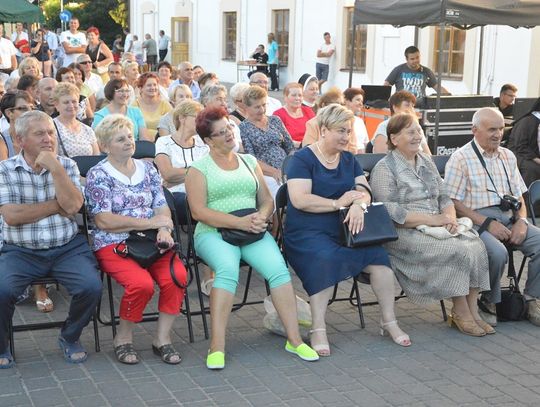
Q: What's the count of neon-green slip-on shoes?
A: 2